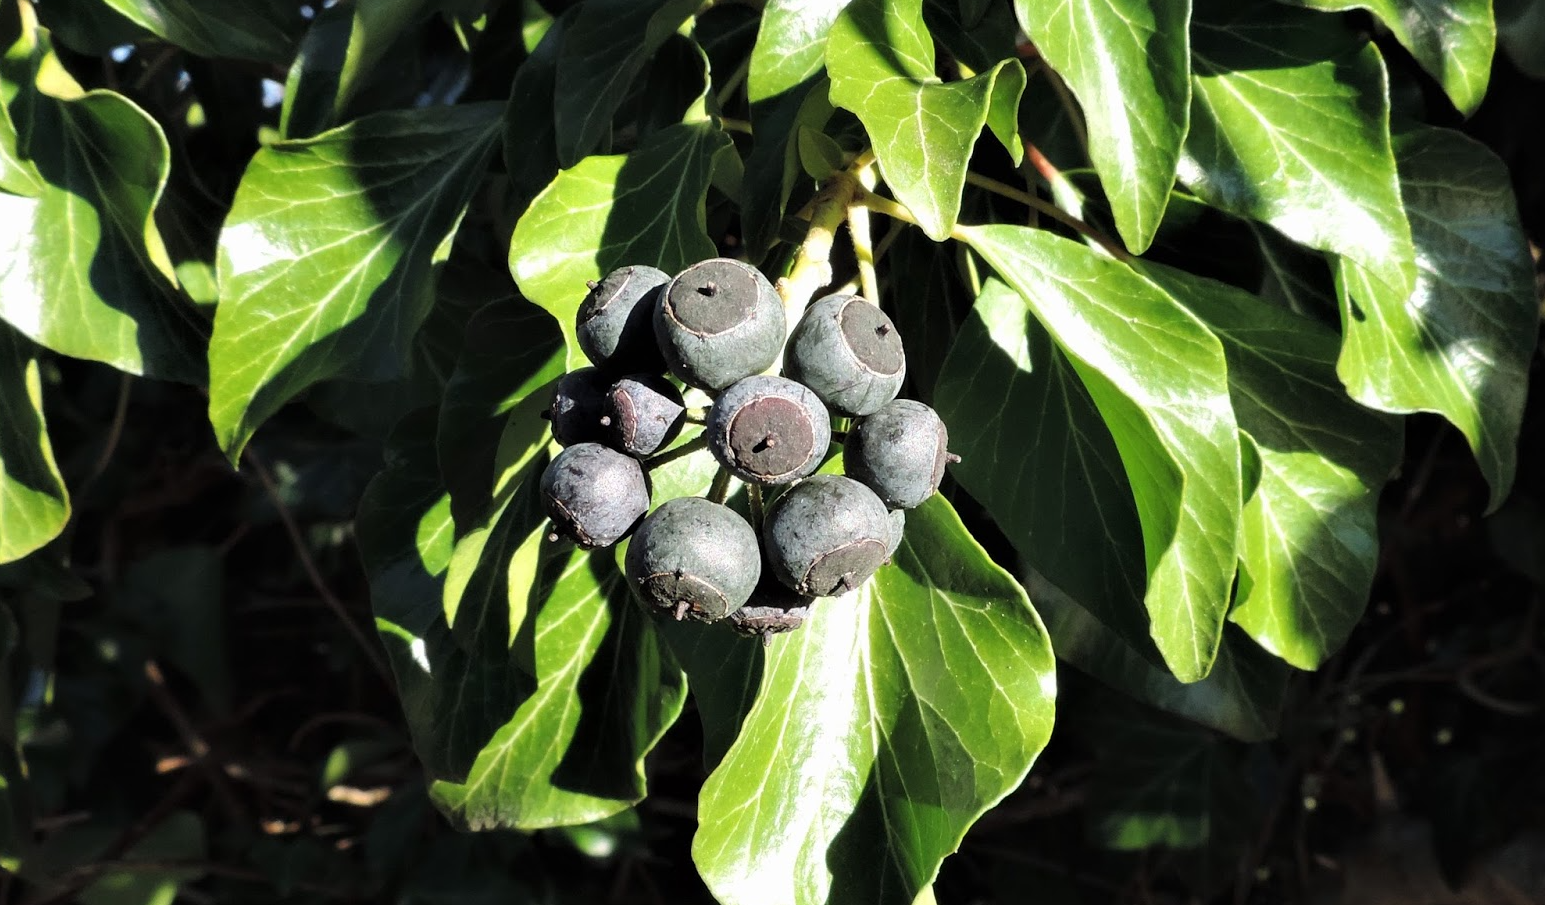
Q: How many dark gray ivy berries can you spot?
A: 12